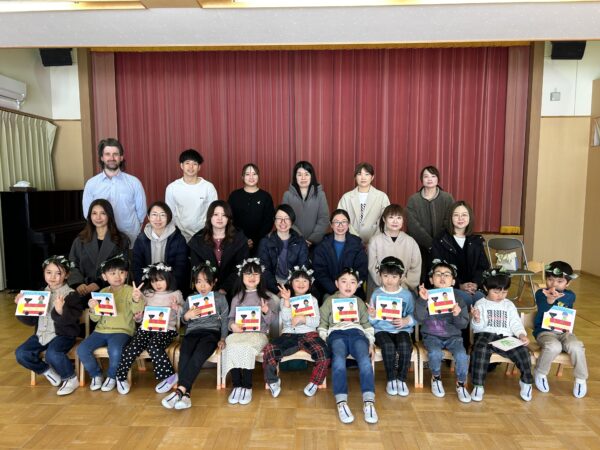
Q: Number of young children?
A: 11